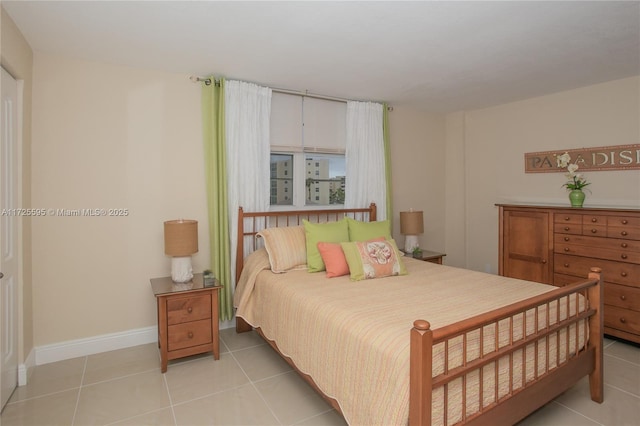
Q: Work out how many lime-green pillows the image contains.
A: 2